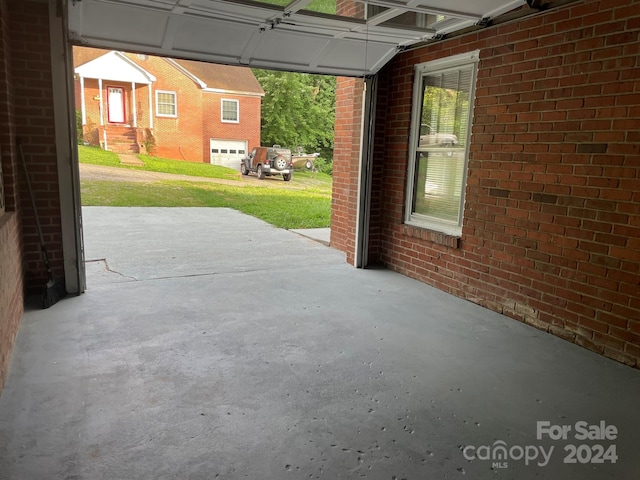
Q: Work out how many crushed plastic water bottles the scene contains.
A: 0